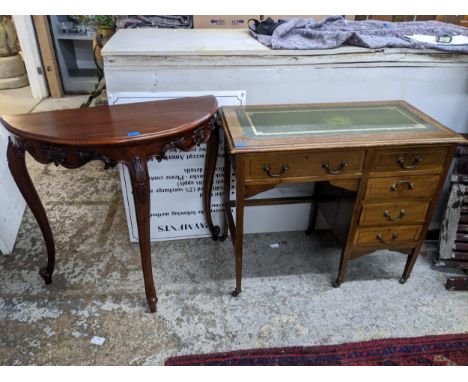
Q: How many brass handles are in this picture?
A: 6